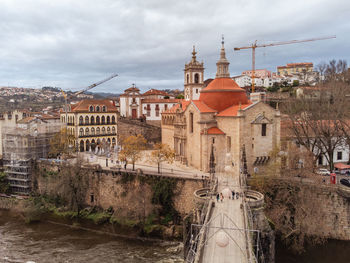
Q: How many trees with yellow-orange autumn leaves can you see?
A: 3